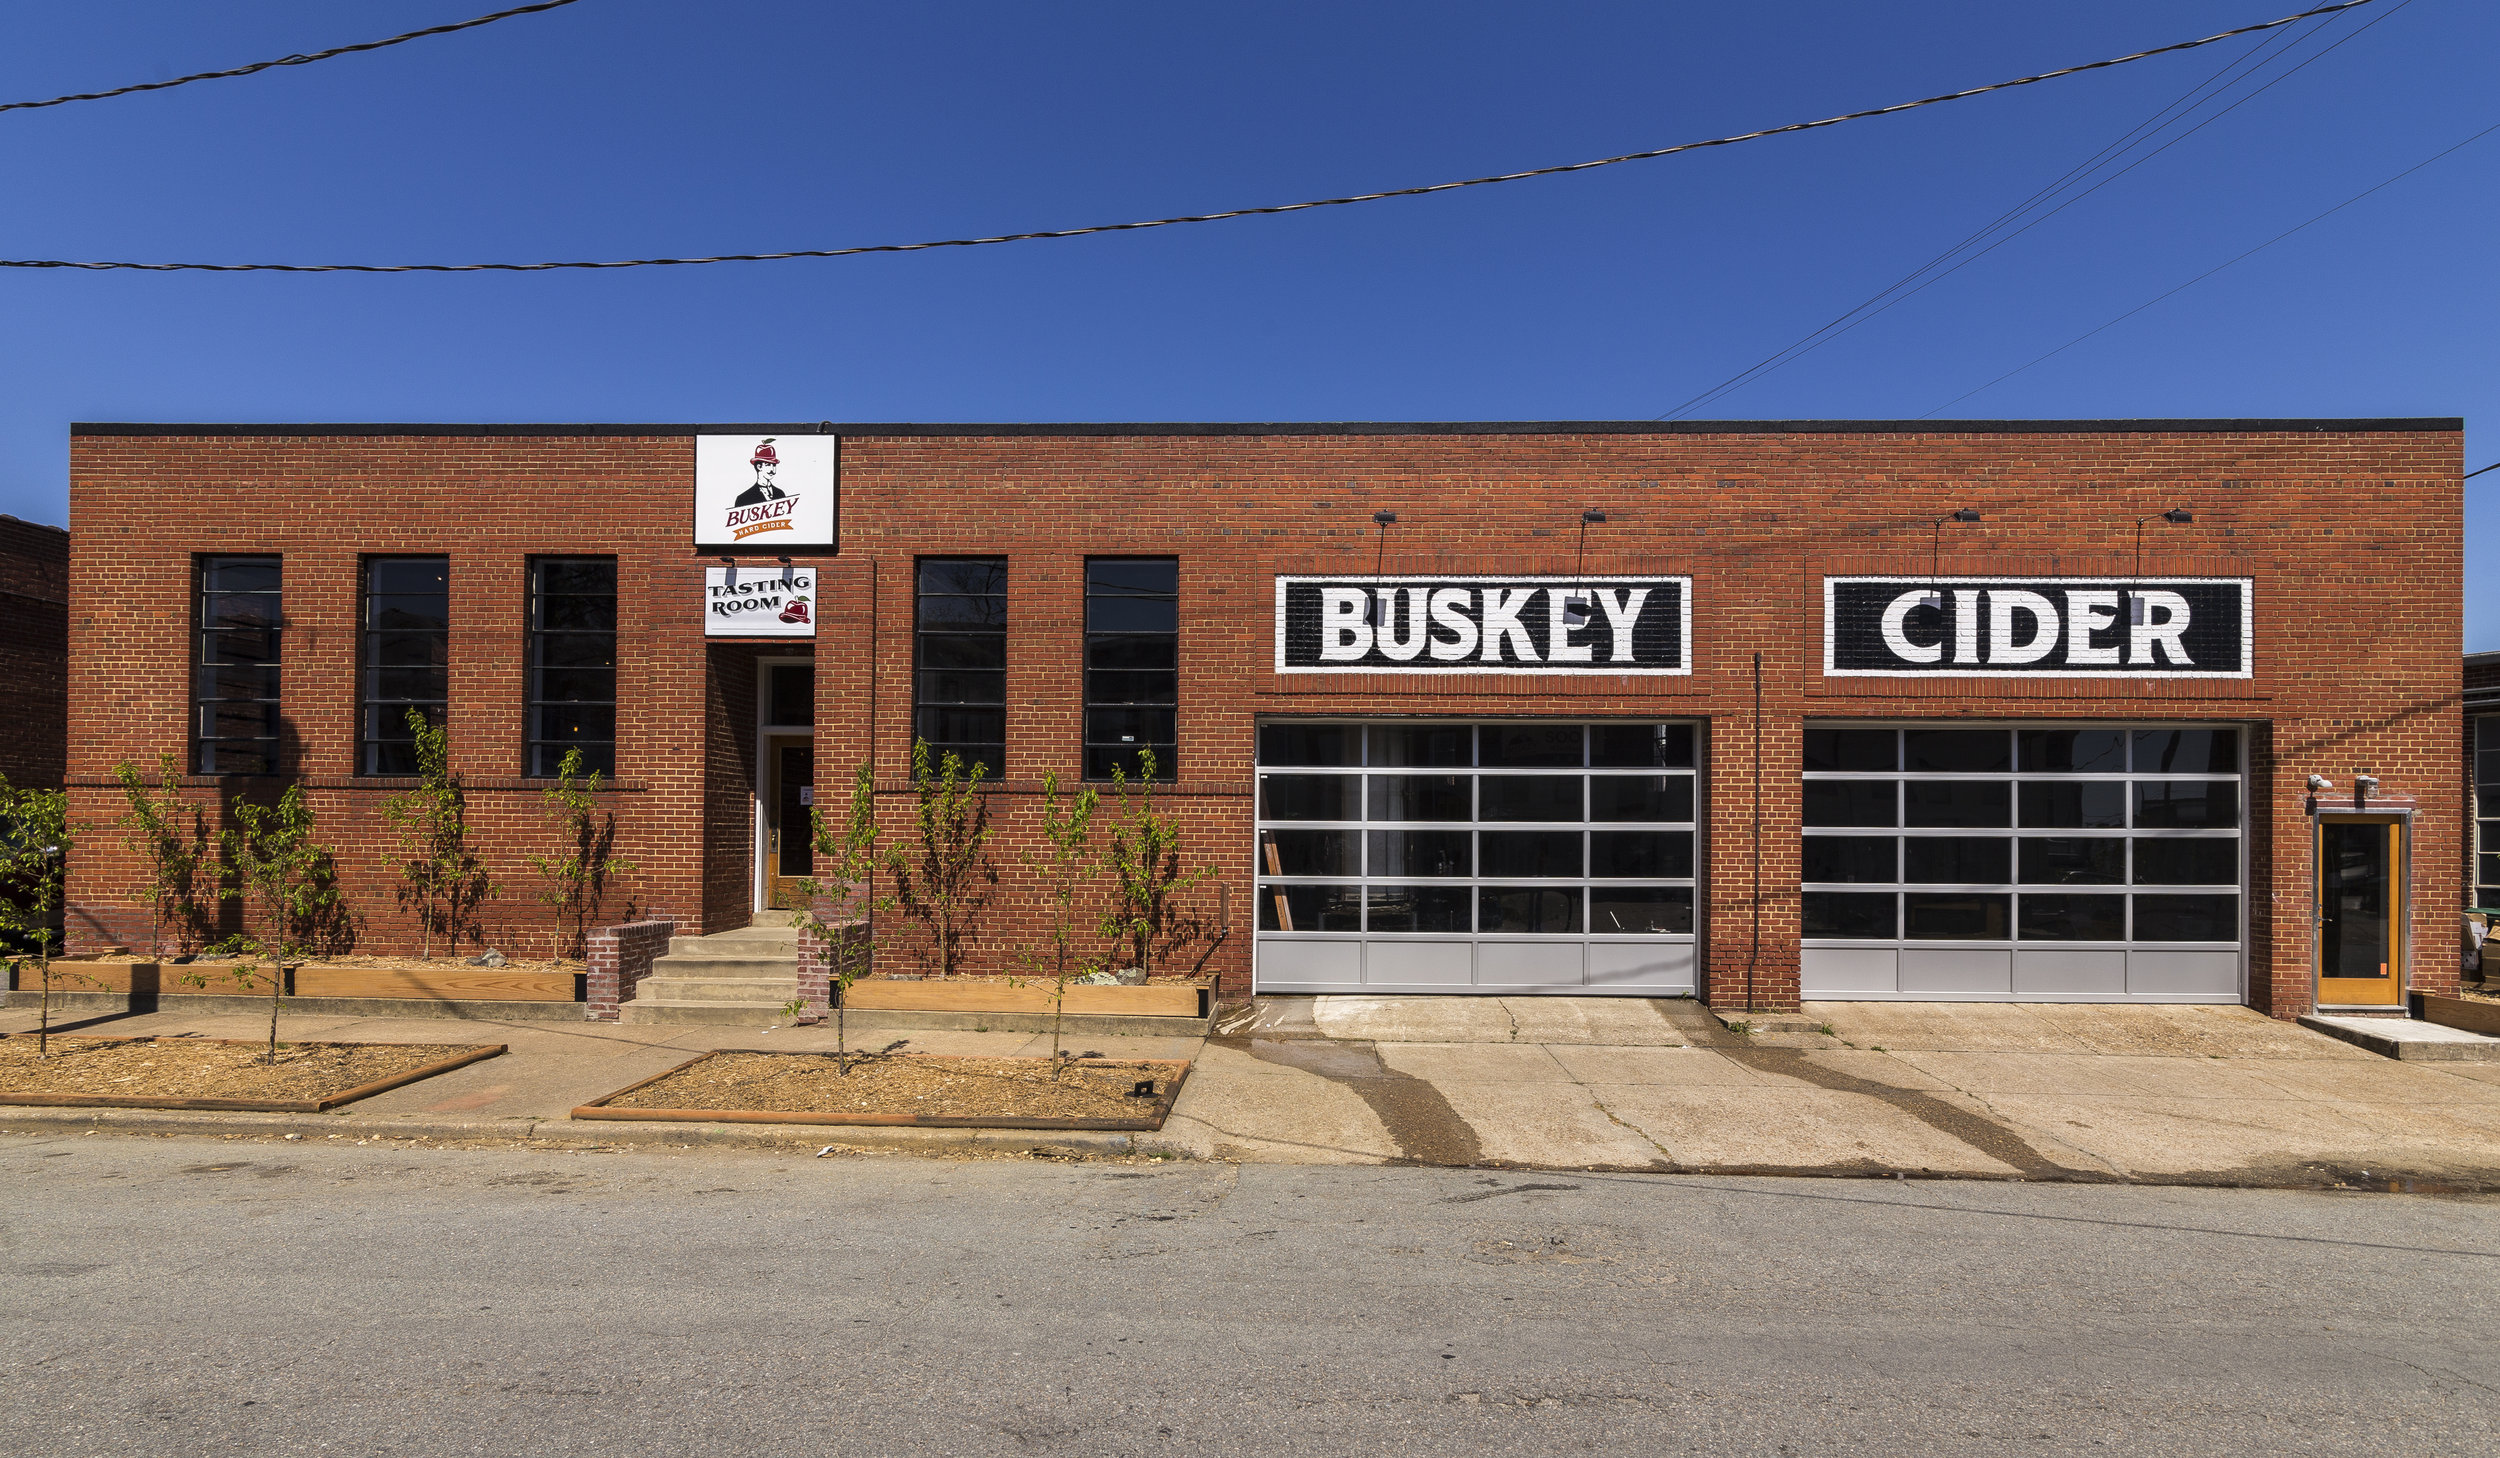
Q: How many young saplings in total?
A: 9